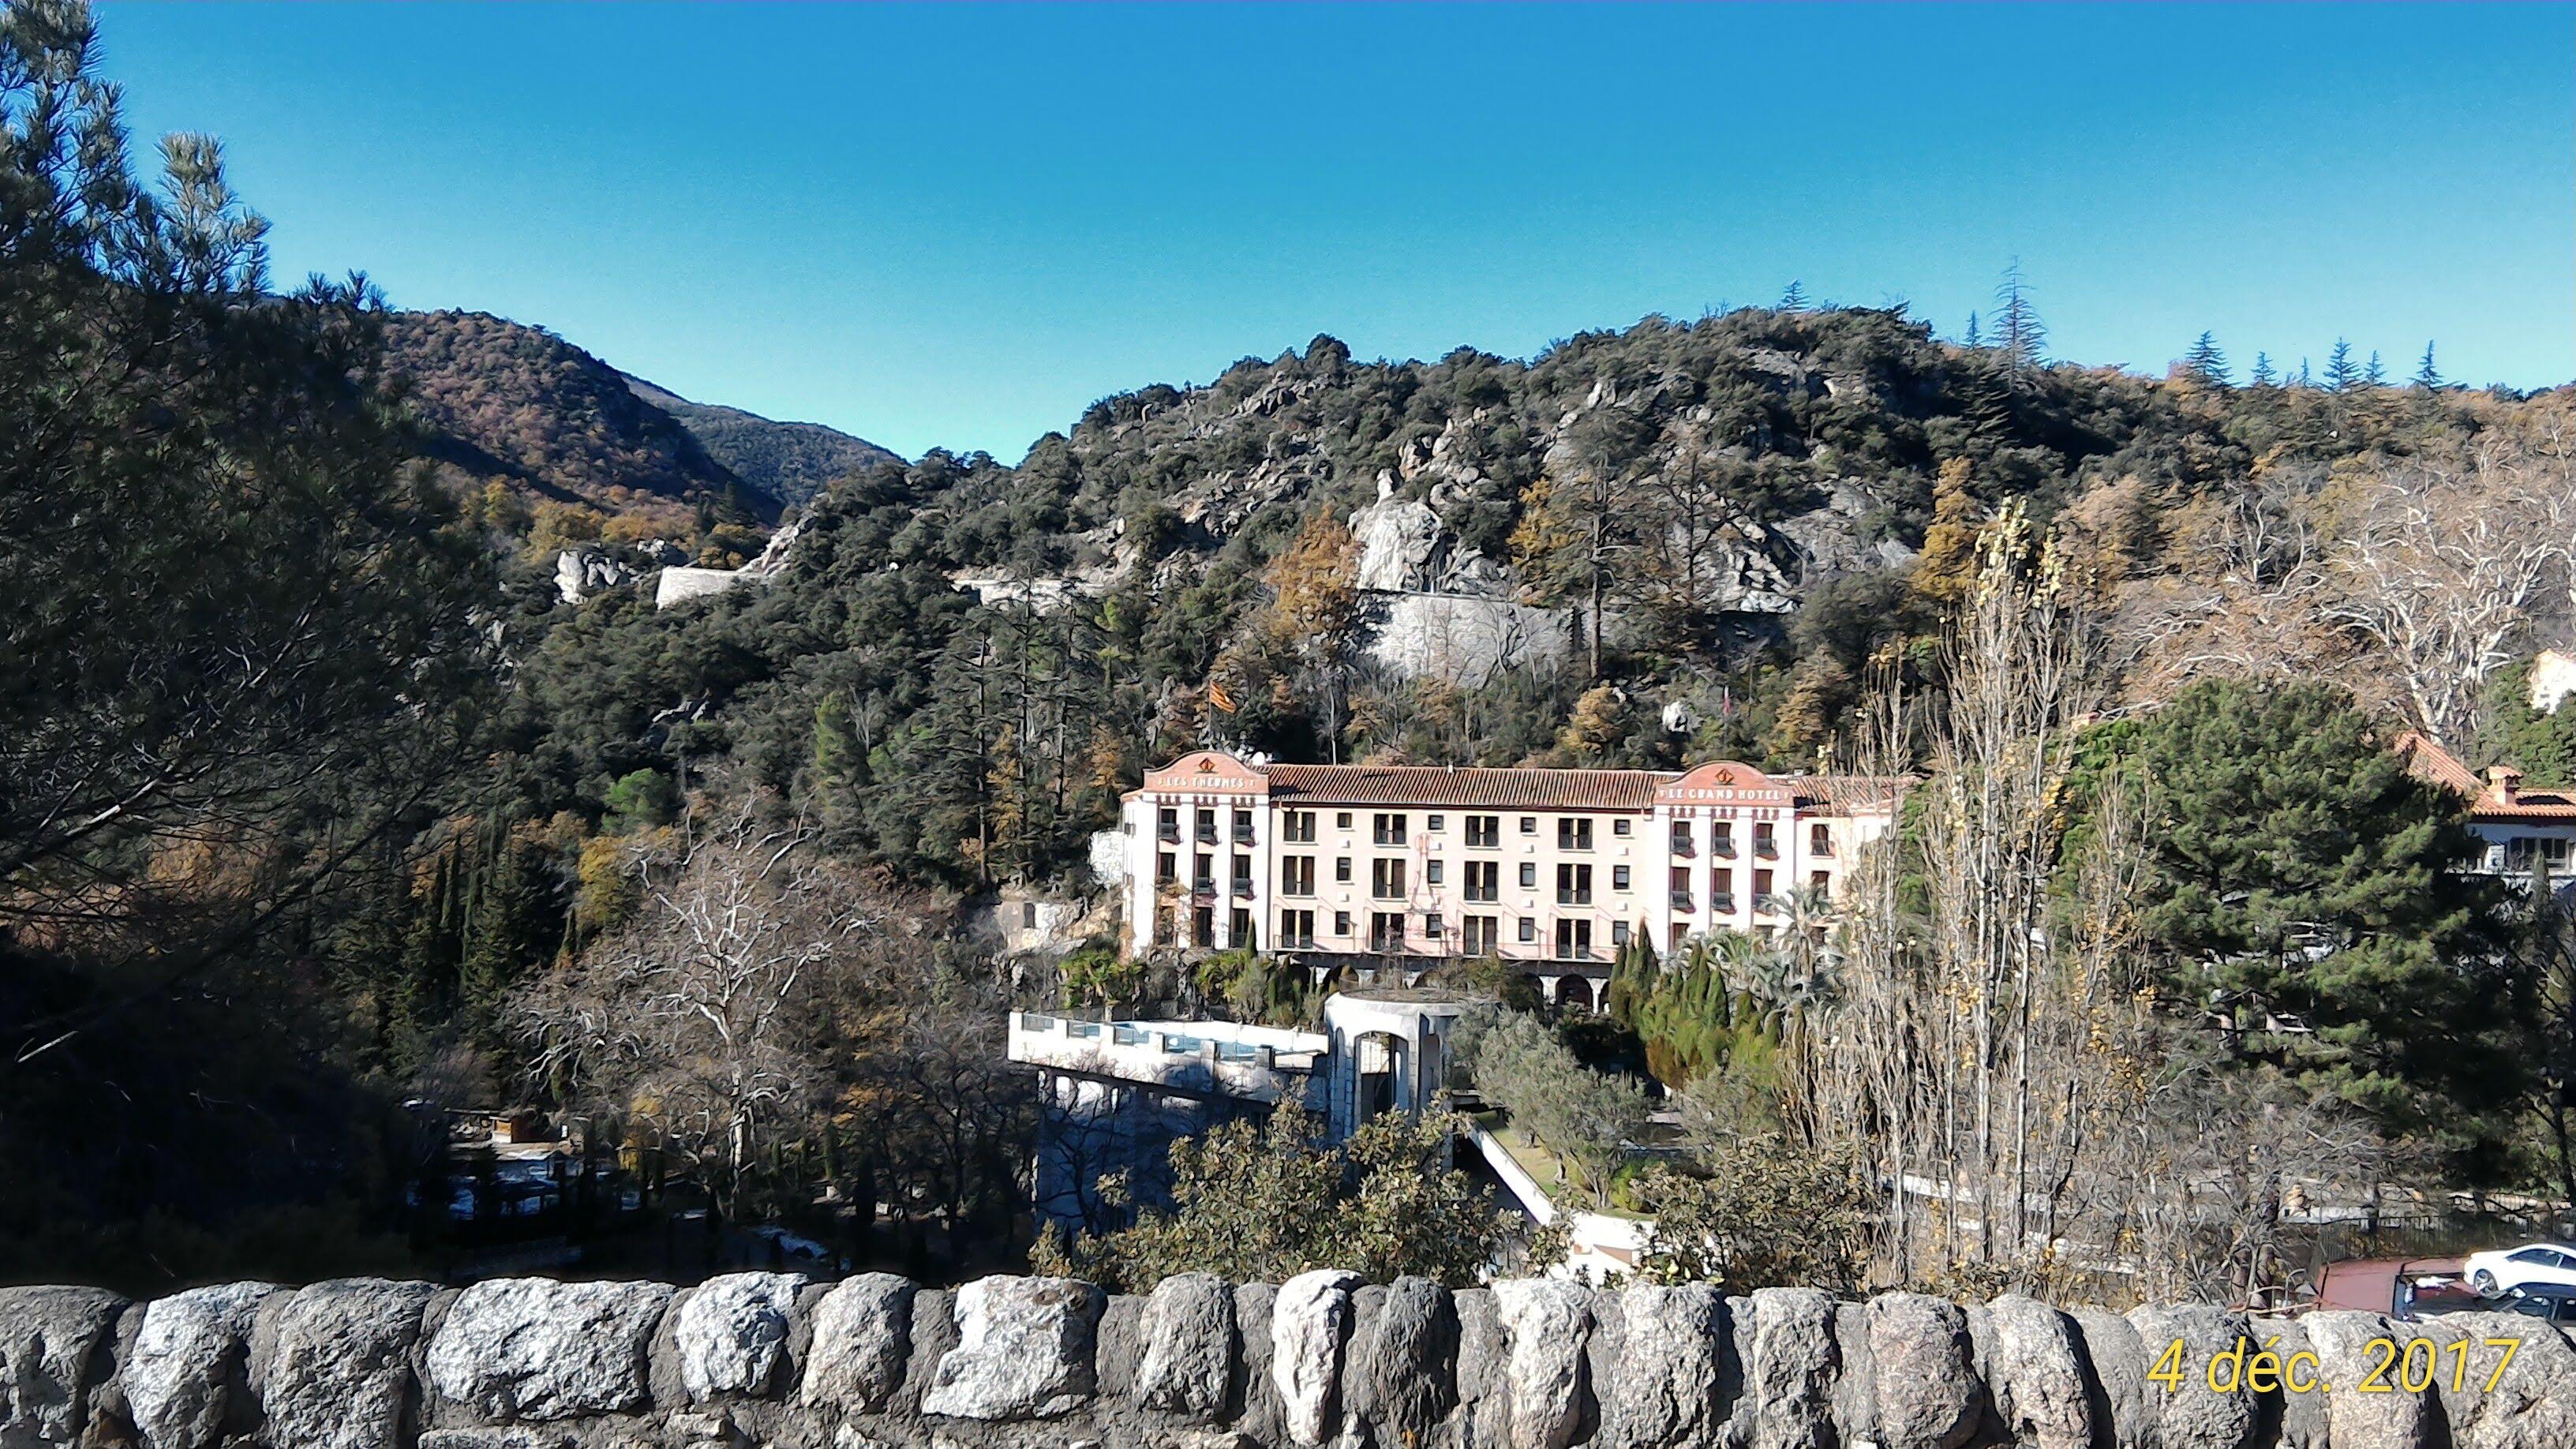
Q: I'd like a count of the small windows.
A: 12